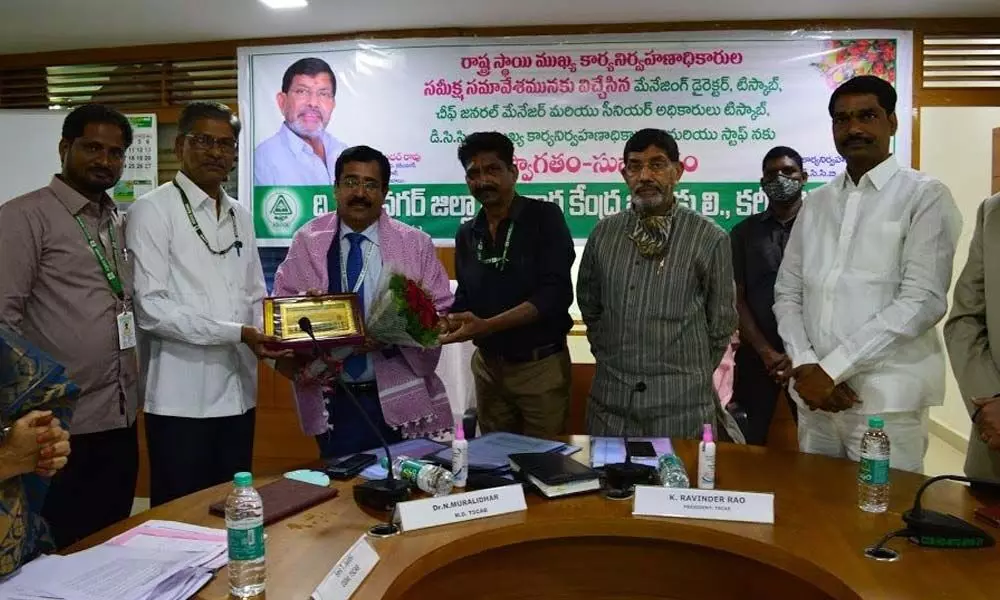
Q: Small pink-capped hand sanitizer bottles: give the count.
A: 2